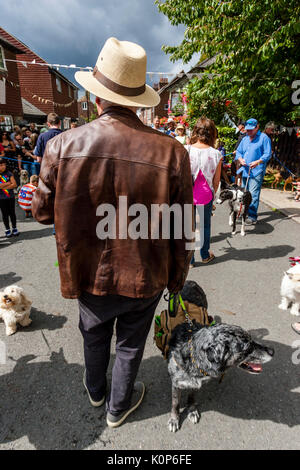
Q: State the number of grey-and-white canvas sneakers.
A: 2